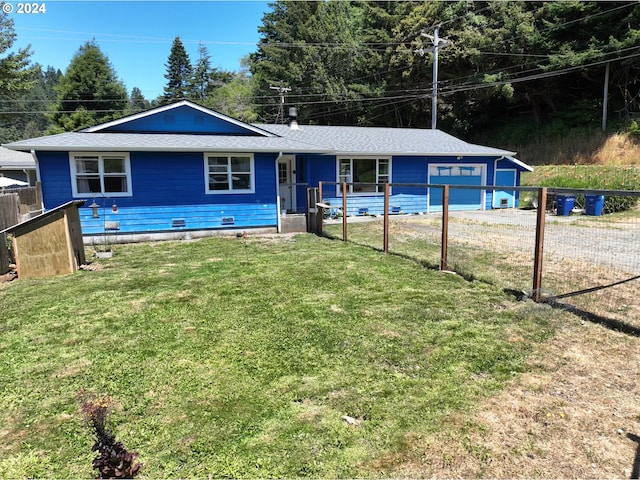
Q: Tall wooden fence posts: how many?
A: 5